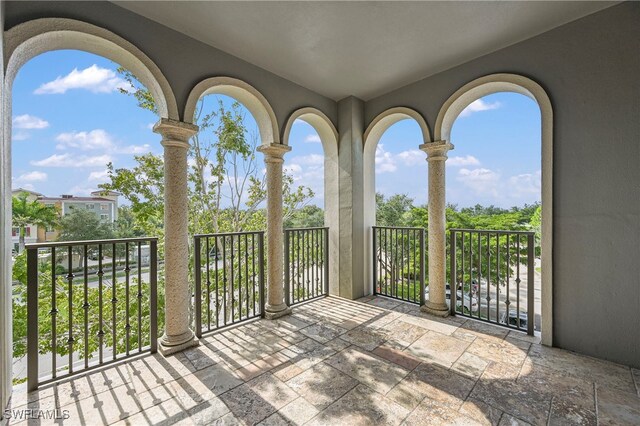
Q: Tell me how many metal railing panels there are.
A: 5